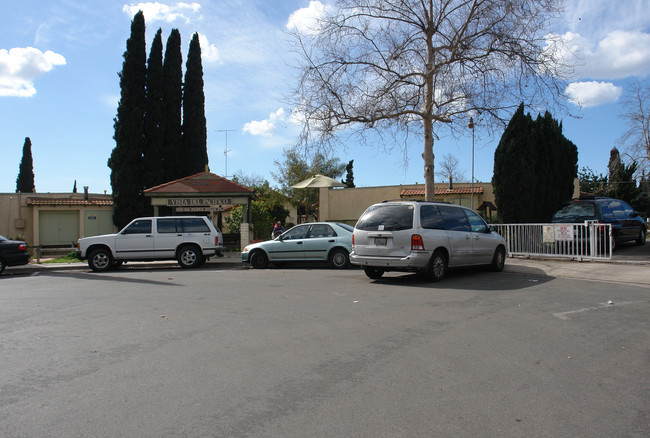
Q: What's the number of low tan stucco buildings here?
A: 2